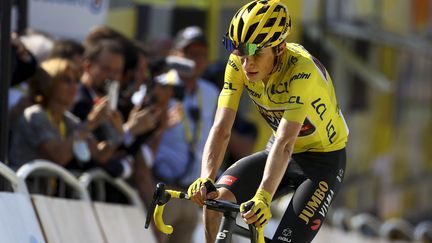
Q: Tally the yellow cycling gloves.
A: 2